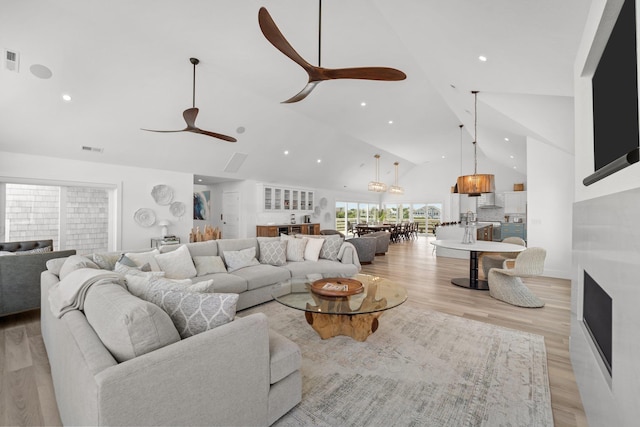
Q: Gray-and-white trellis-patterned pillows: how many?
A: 3